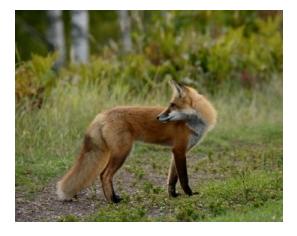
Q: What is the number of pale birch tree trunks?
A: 3